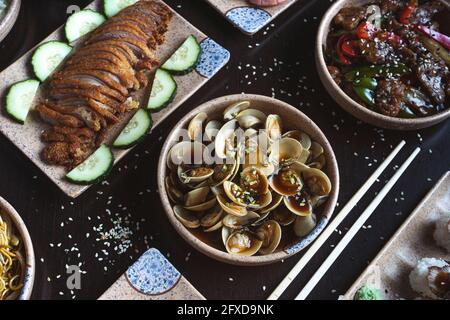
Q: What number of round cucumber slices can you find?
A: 8